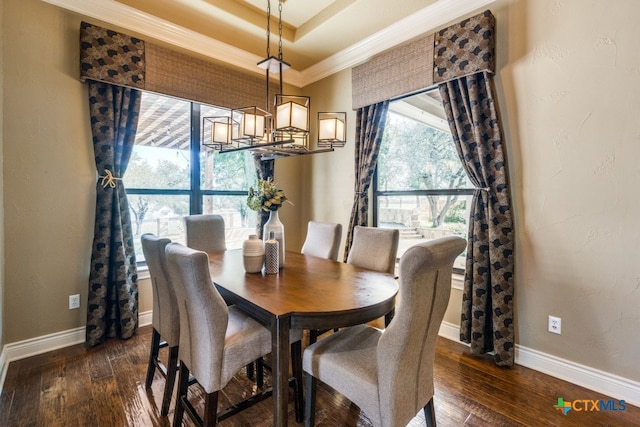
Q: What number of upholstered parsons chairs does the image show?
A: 6